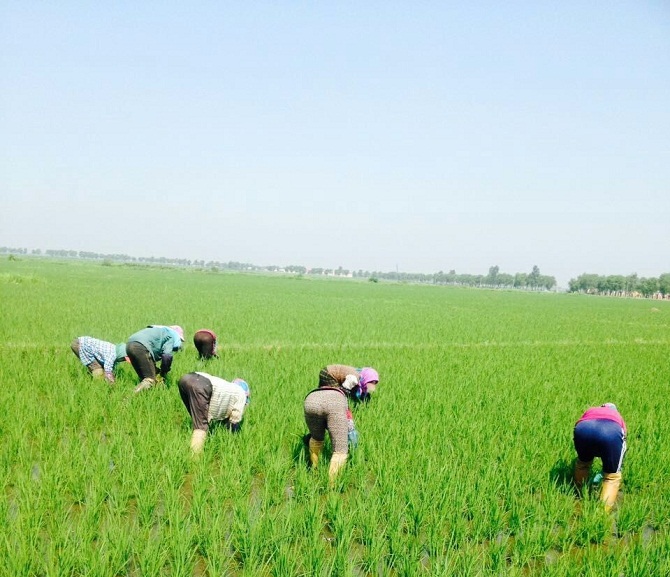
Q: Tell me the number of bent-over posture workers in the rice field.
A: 7